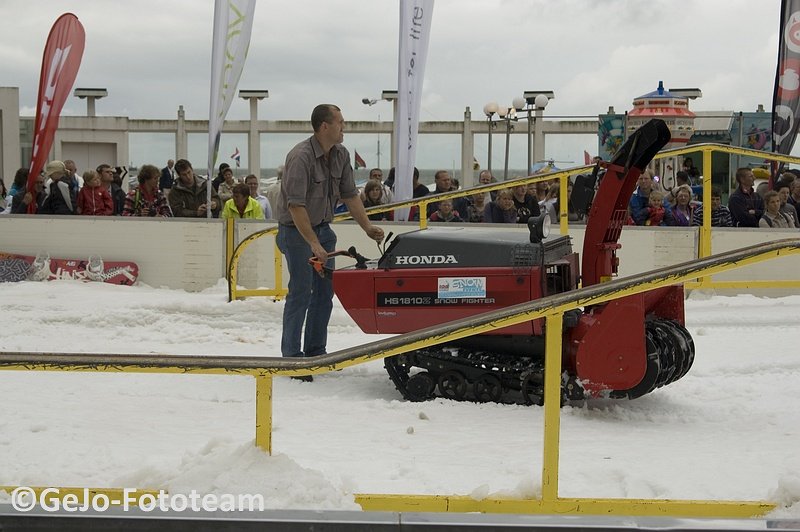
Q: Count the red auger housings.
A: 1